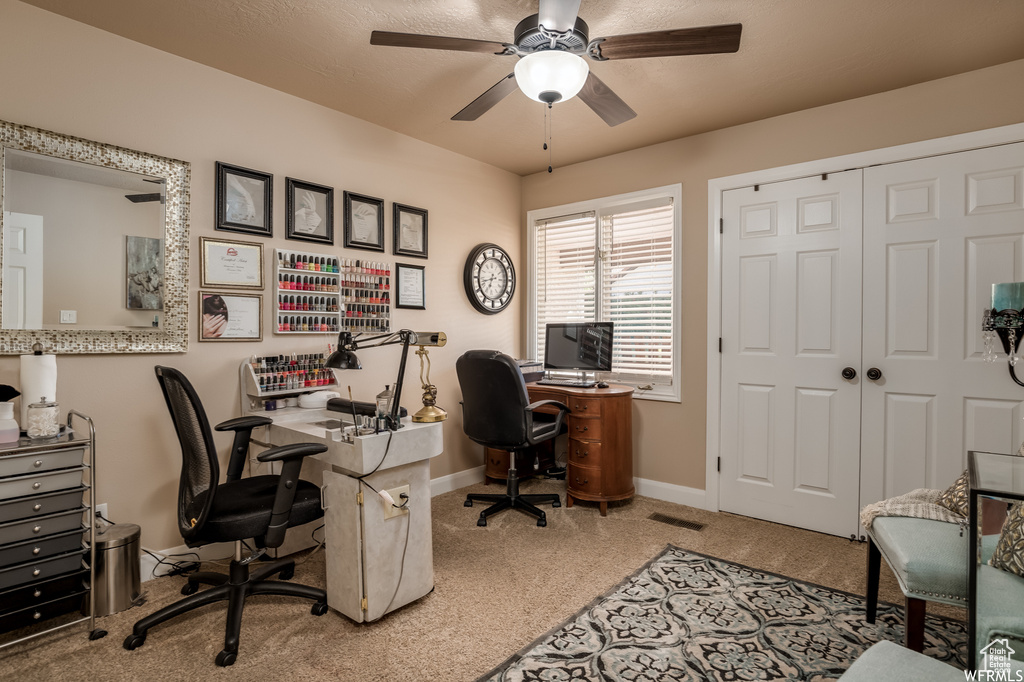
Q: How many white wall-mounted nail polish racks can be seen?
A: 2